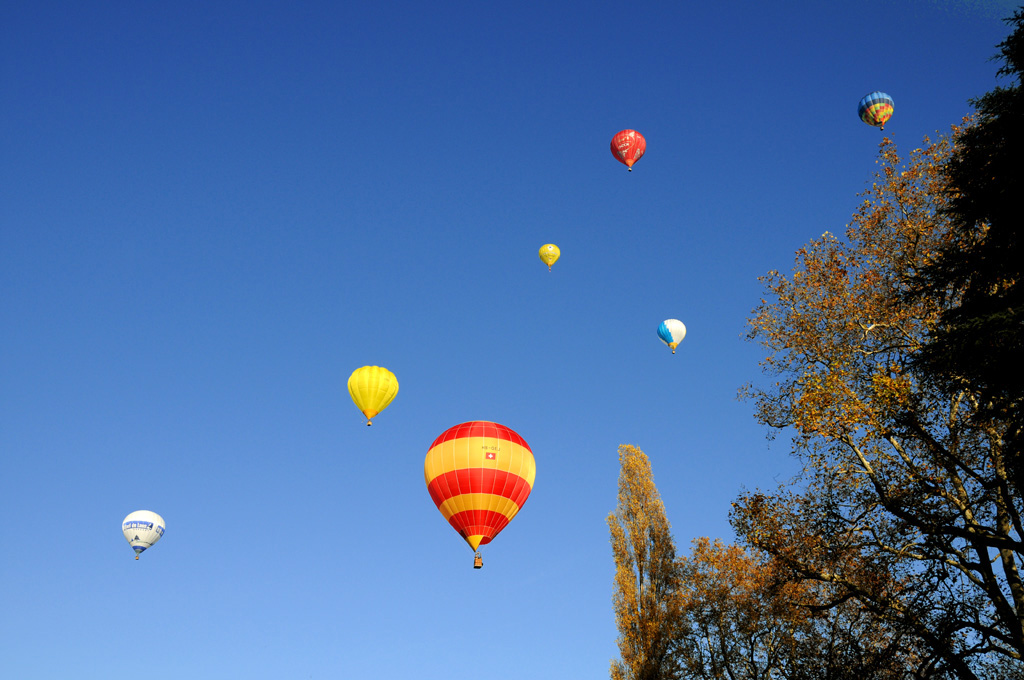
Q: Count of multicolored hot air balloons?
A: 3